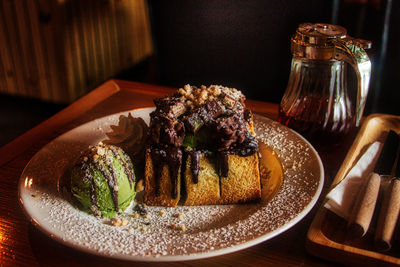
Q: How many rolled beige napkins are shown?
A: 2